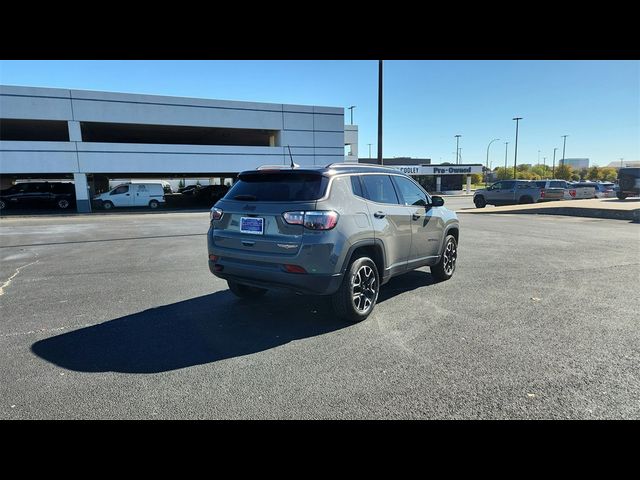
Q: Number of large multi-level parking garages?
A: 1